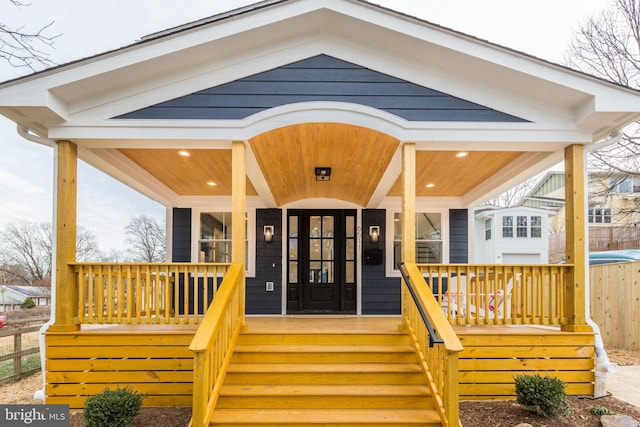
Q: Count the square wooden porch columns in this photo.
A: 4